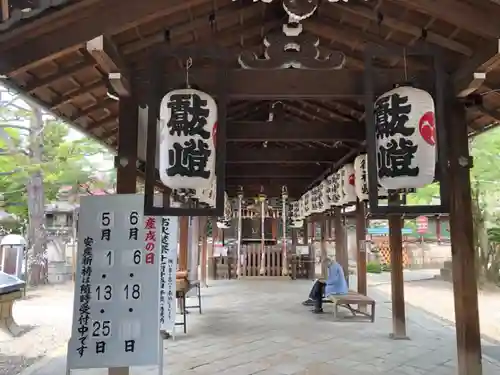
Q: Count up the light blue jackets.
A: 1